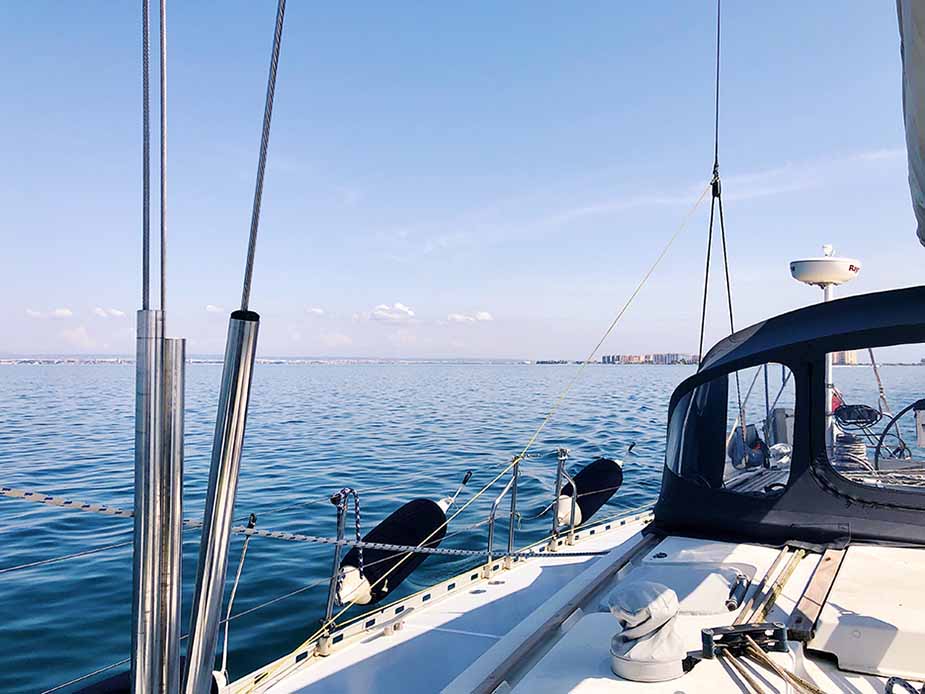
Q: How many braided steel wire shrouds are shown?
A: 3